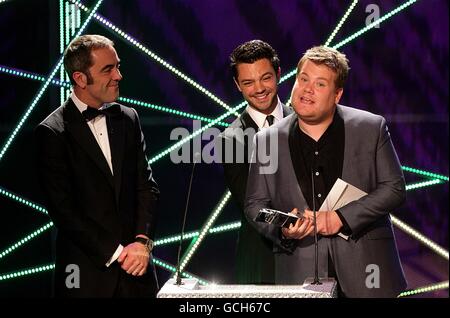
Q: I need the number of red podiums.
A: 0